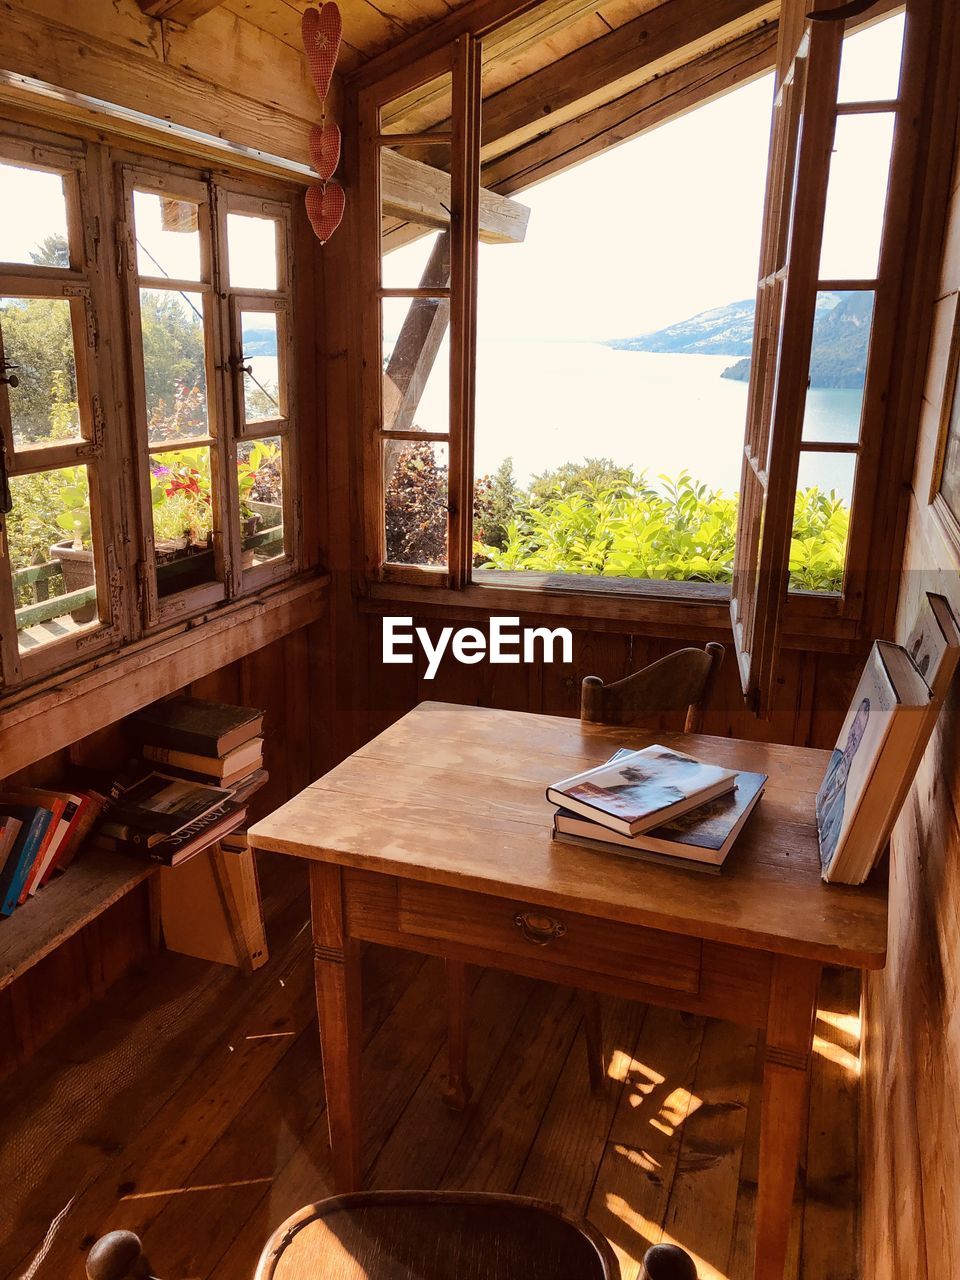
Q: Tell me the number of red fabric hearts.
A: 3